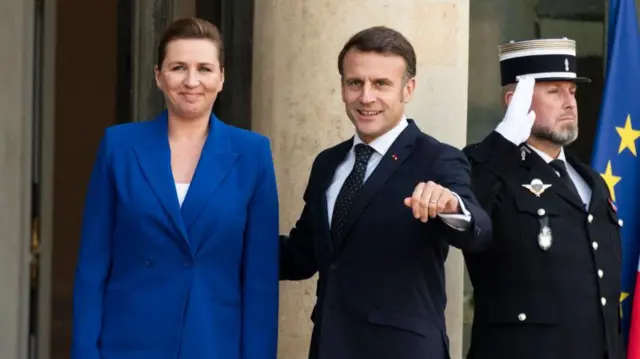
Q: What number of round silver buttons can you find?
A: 7